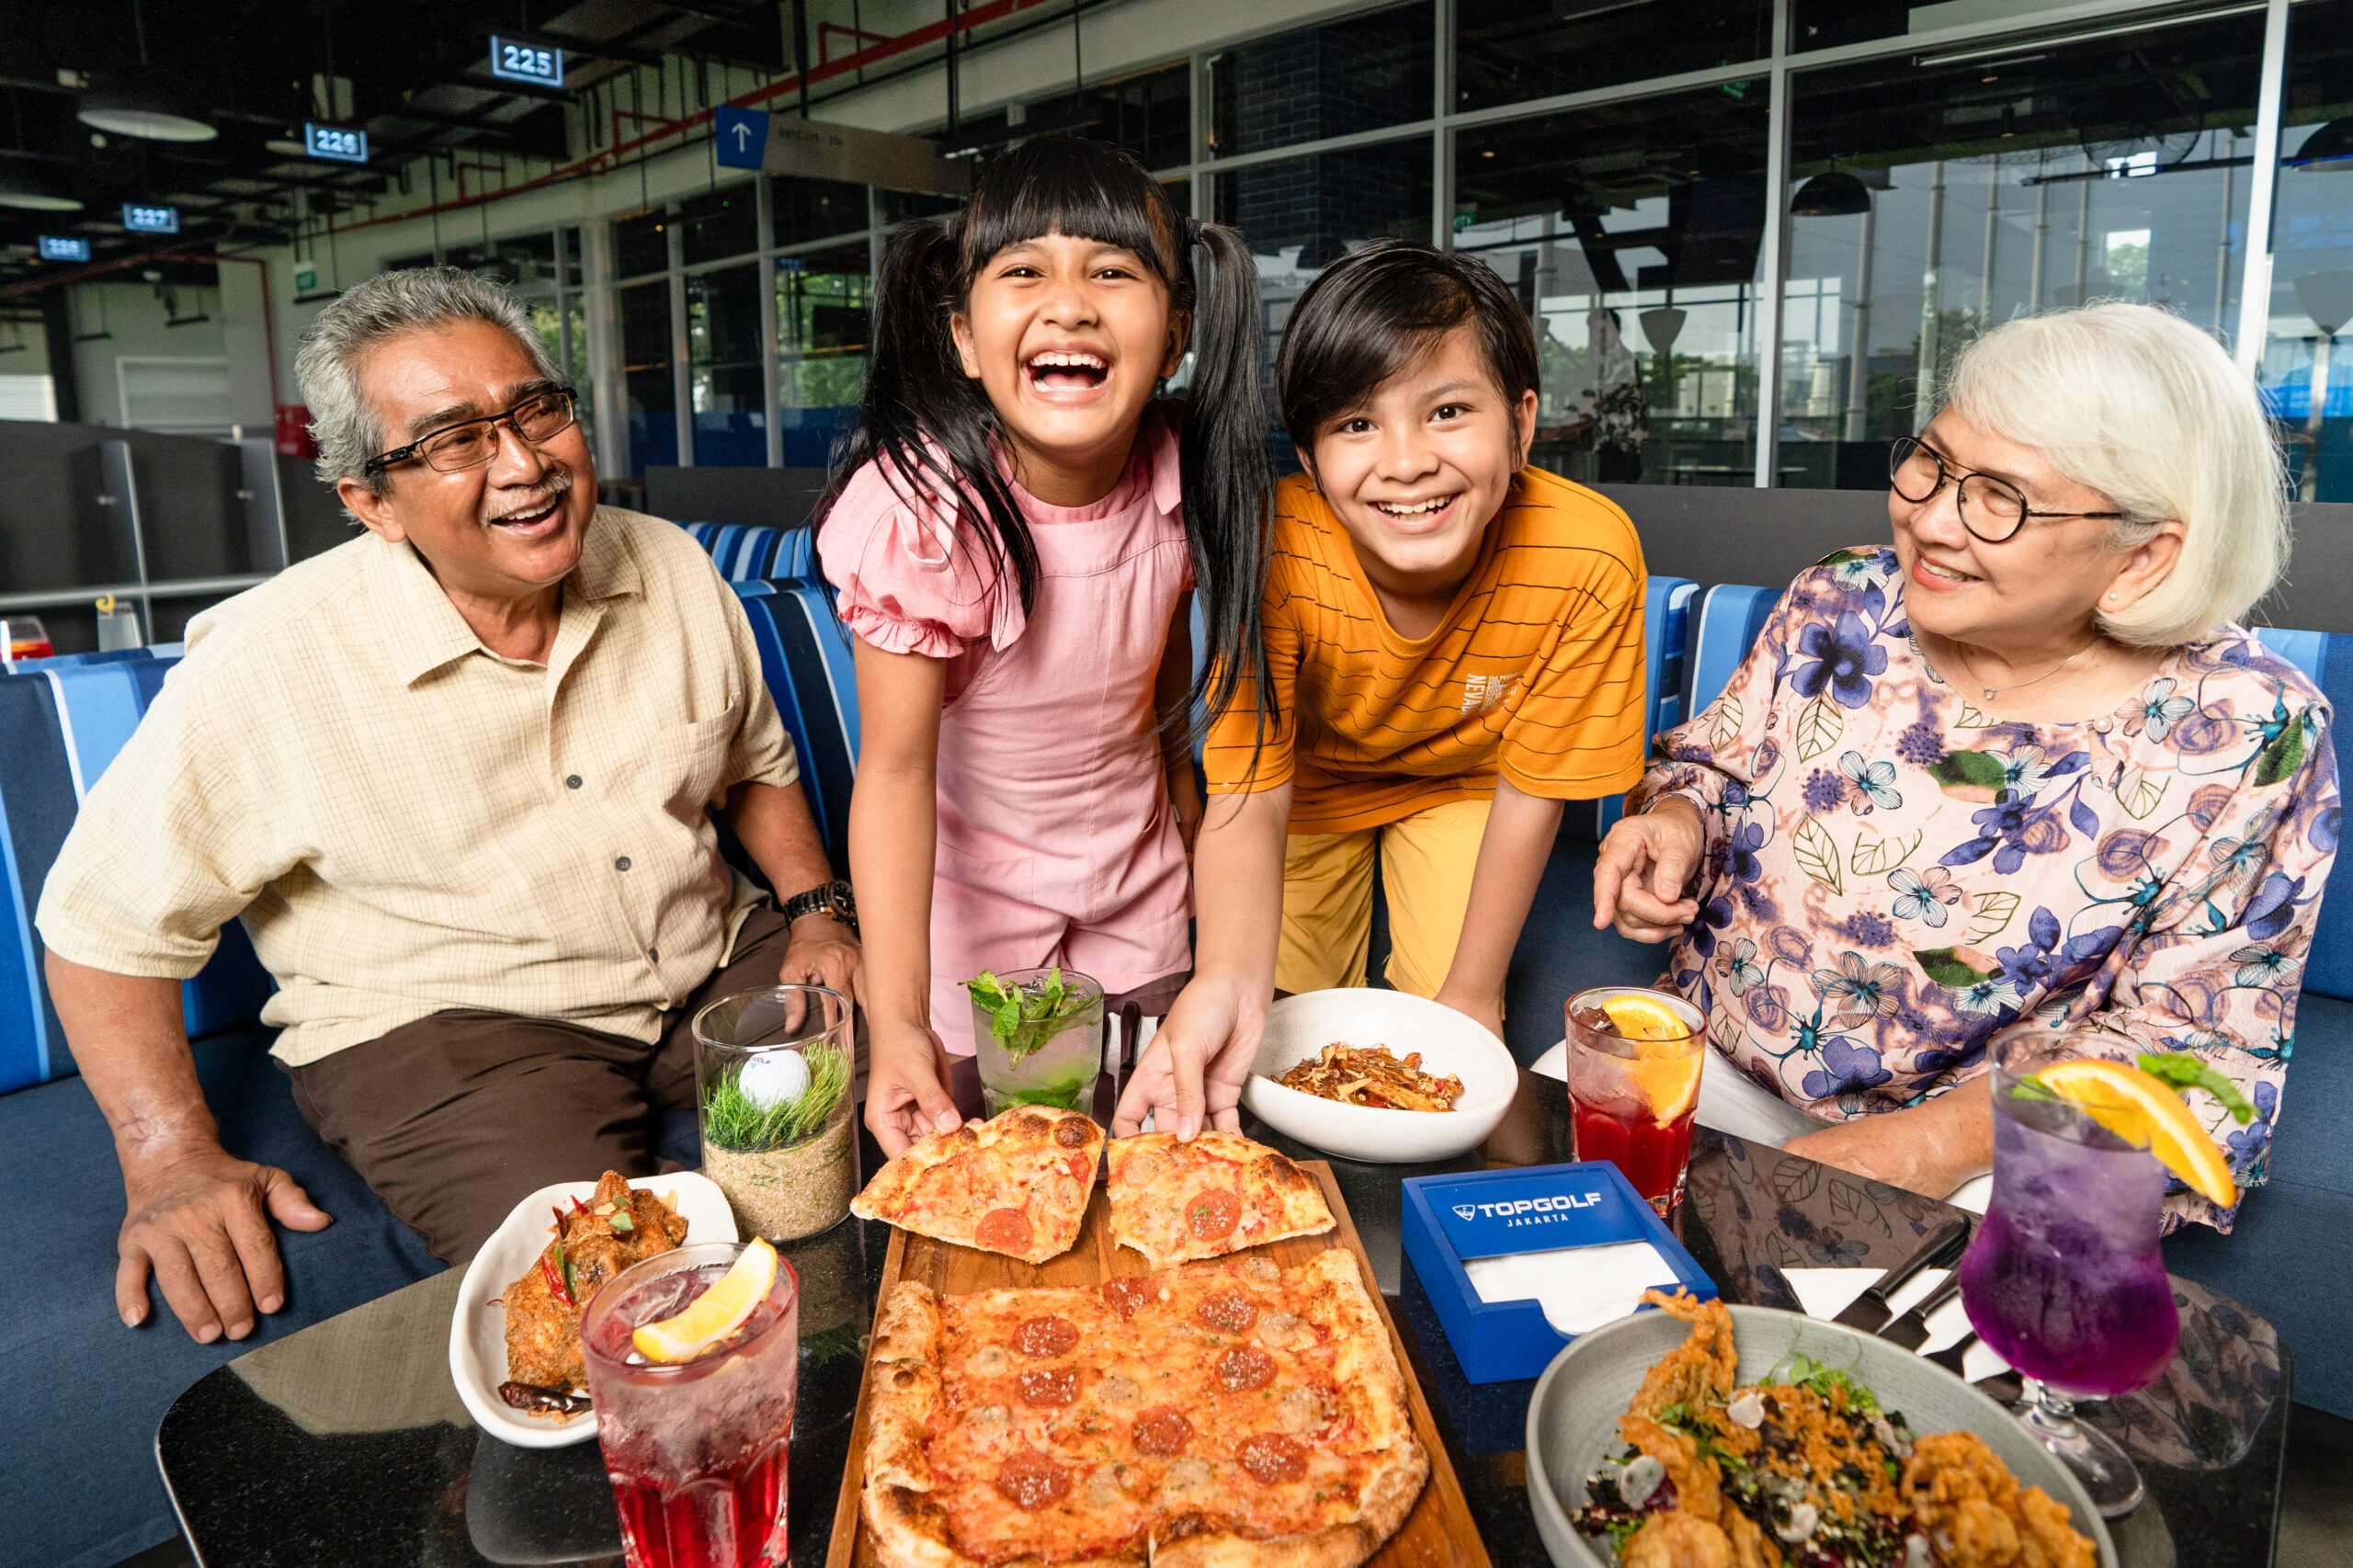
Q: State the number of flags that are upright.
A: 0